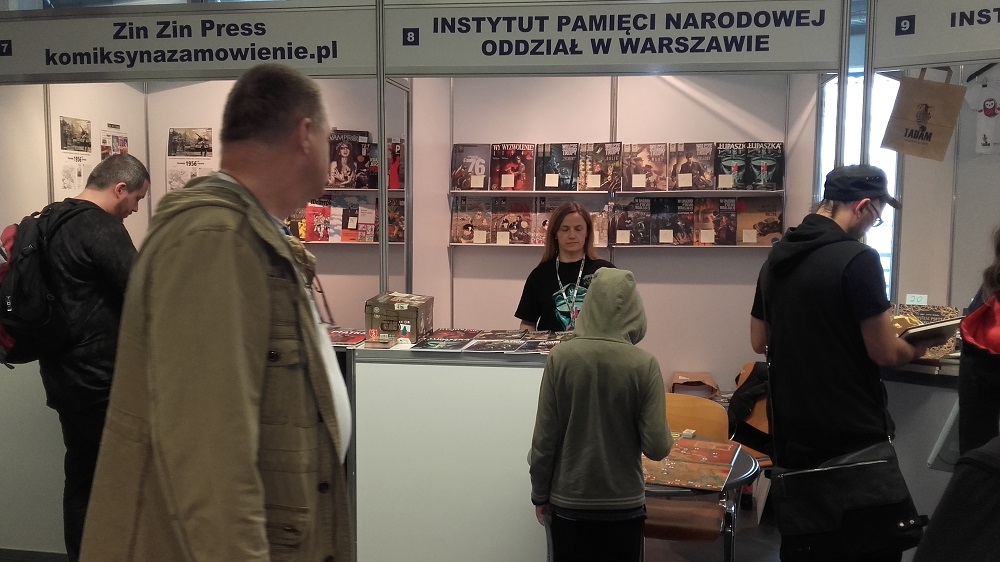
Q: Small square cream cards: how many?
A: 14